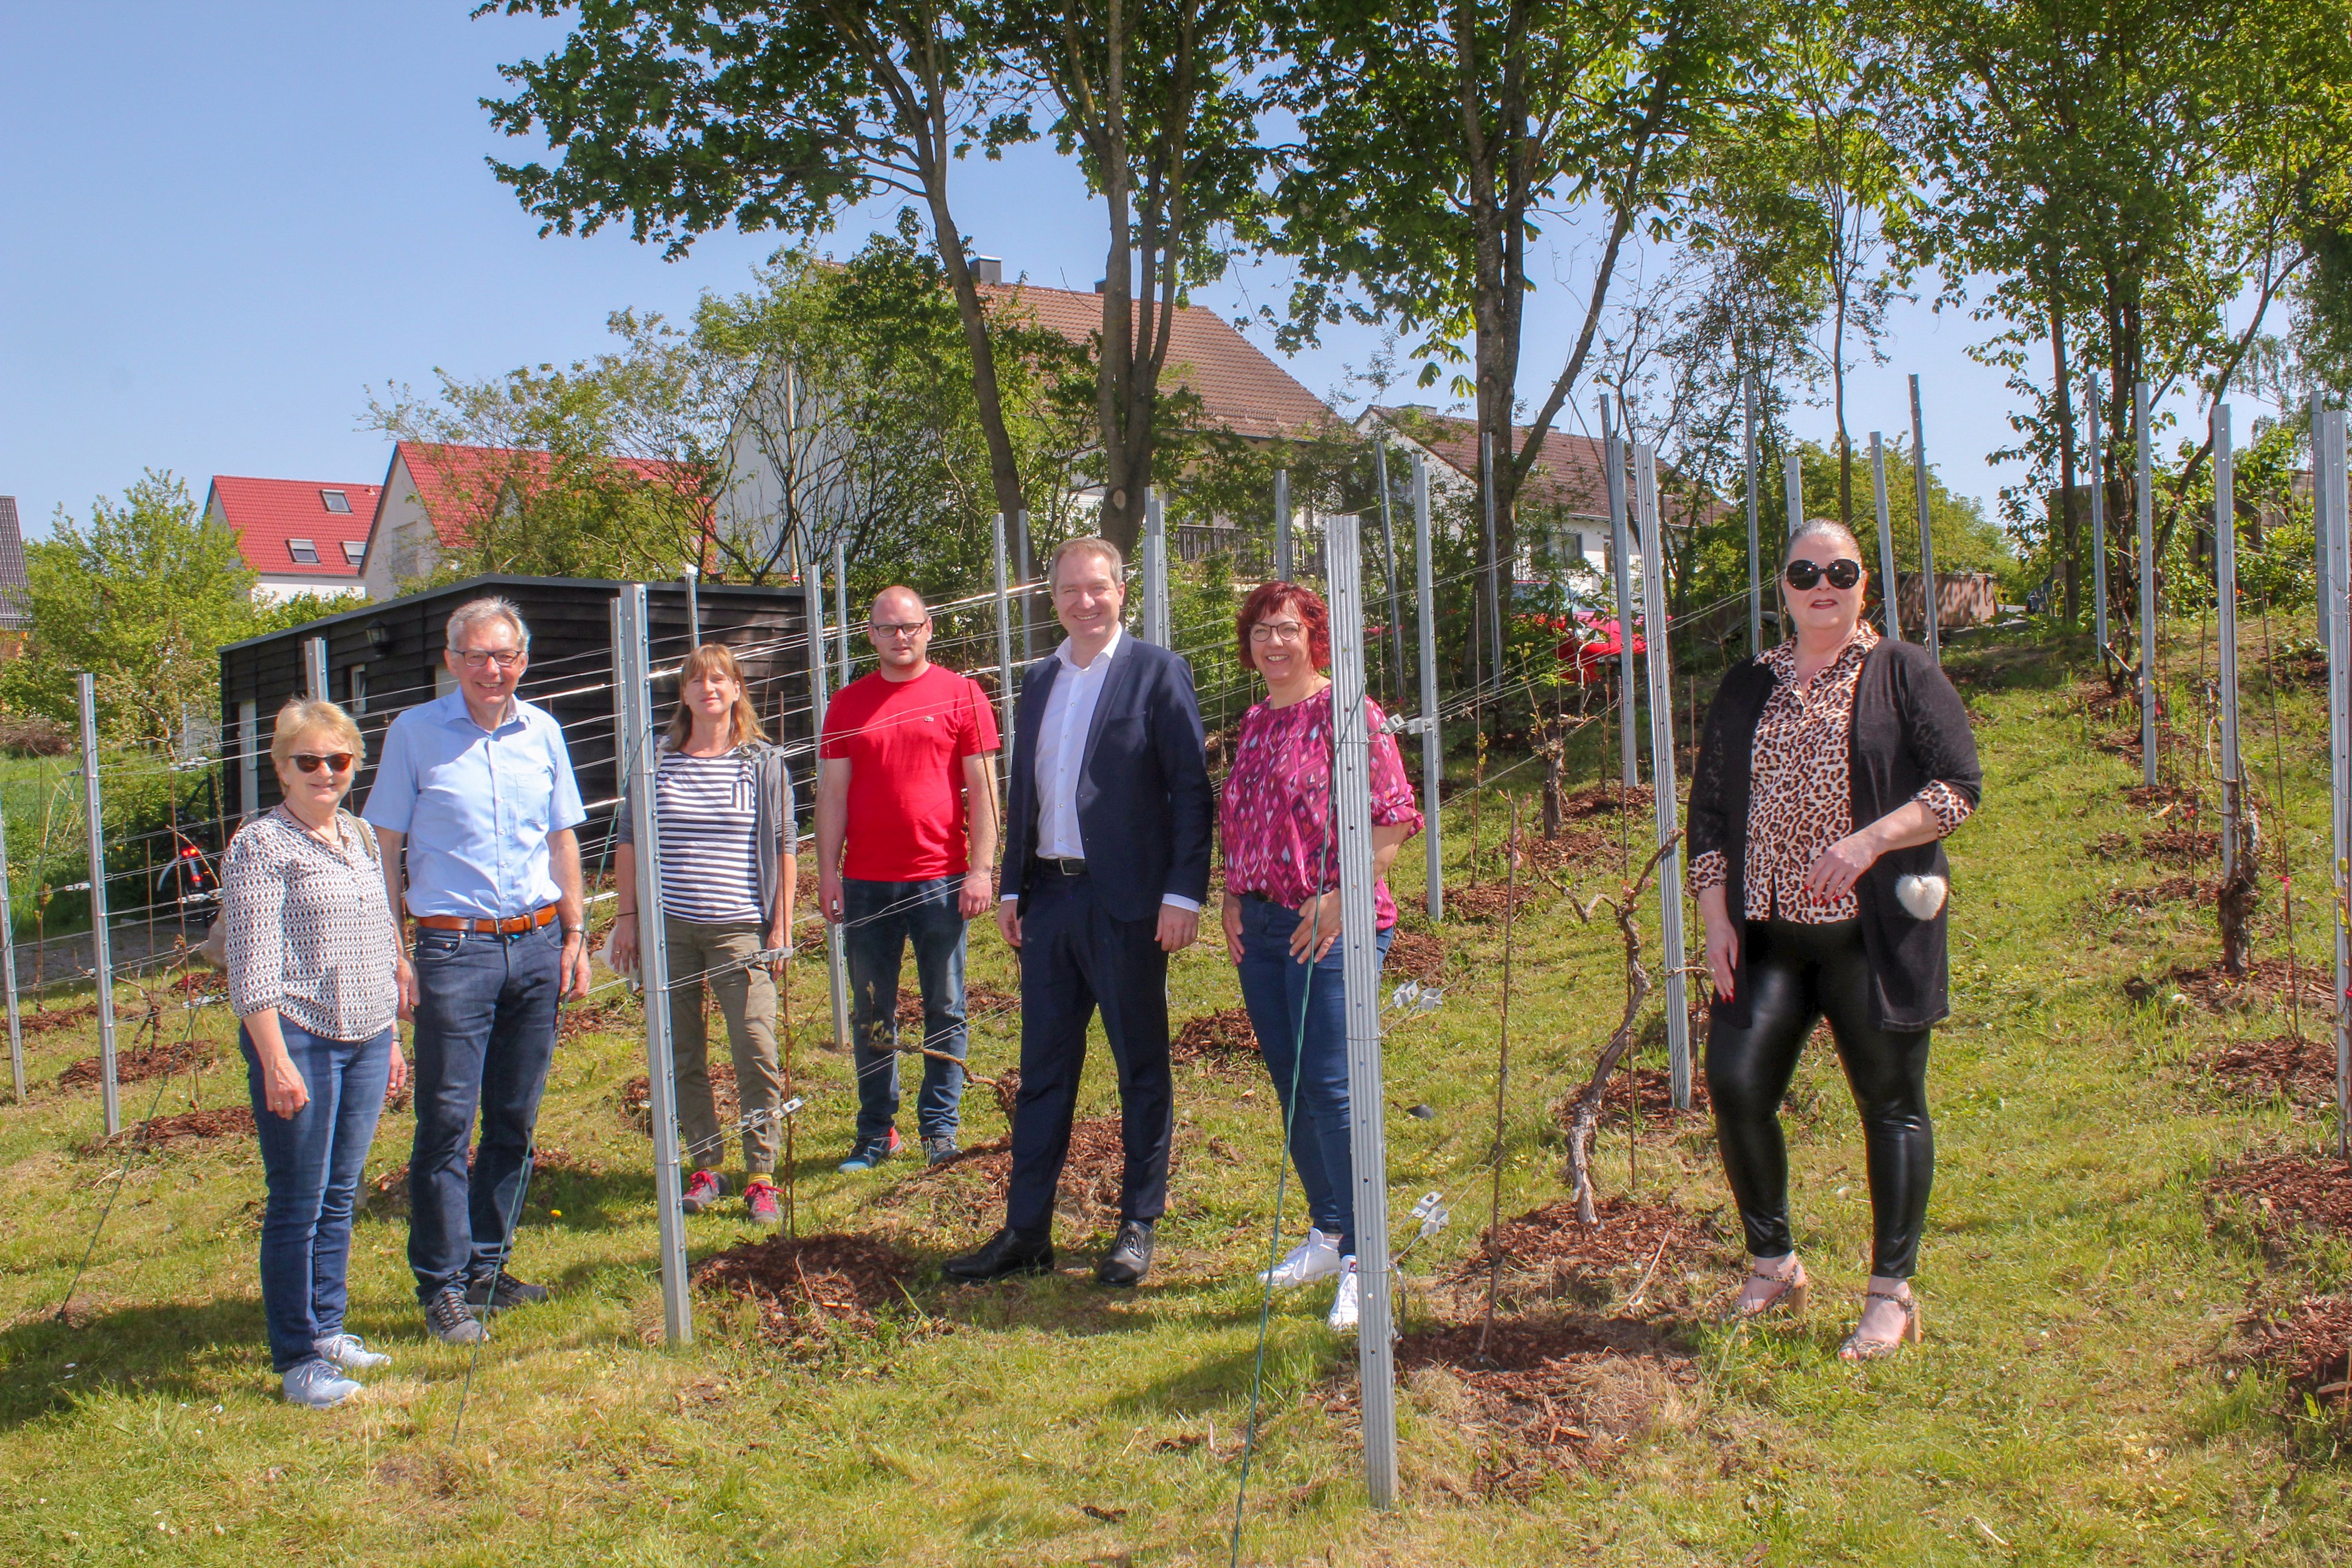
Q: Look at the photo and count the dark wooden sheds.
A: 1